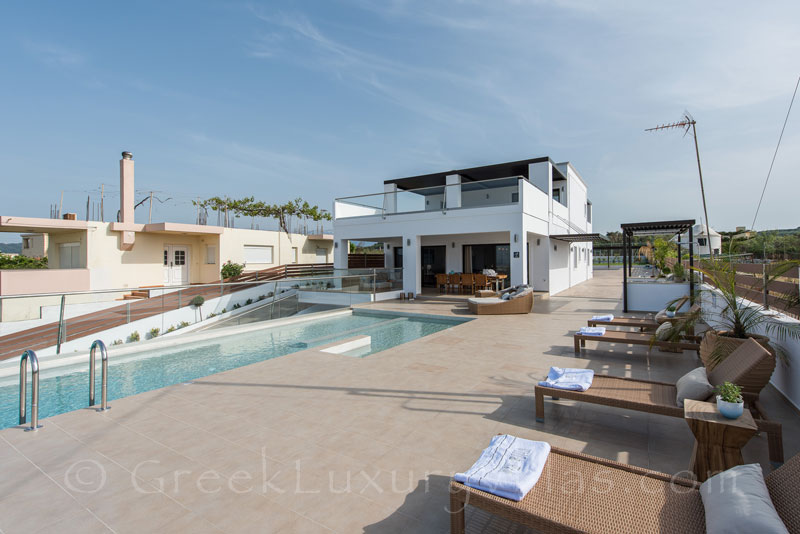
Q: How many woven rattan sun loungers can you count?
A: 4